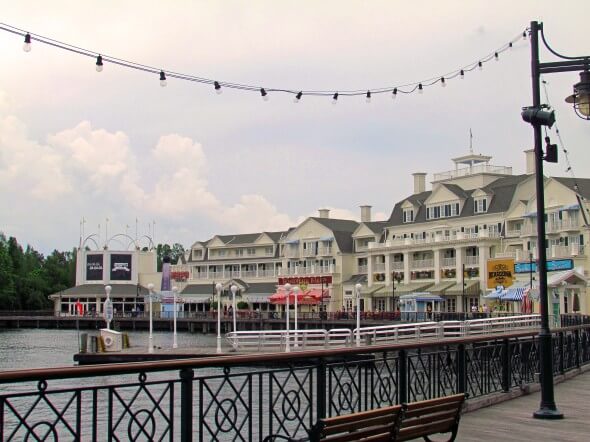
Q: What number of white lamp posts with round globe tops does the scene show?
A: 8